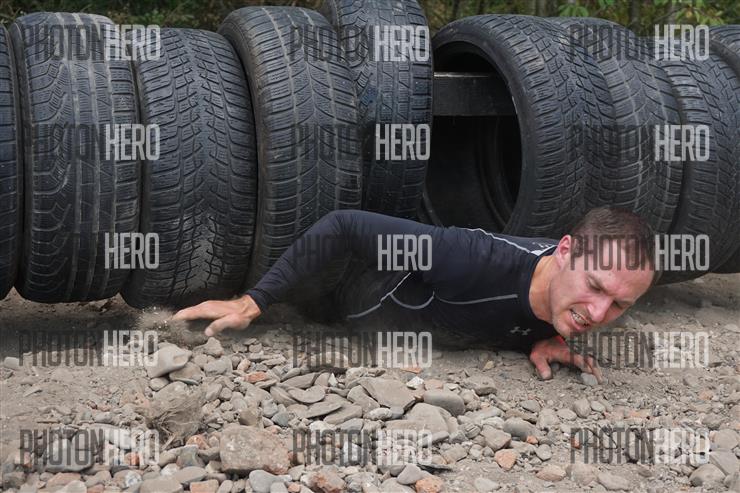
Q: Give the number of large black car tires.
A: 9